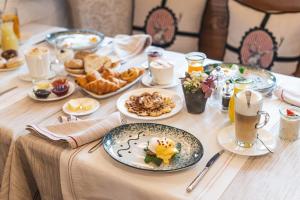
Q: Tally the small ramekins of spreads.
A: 4